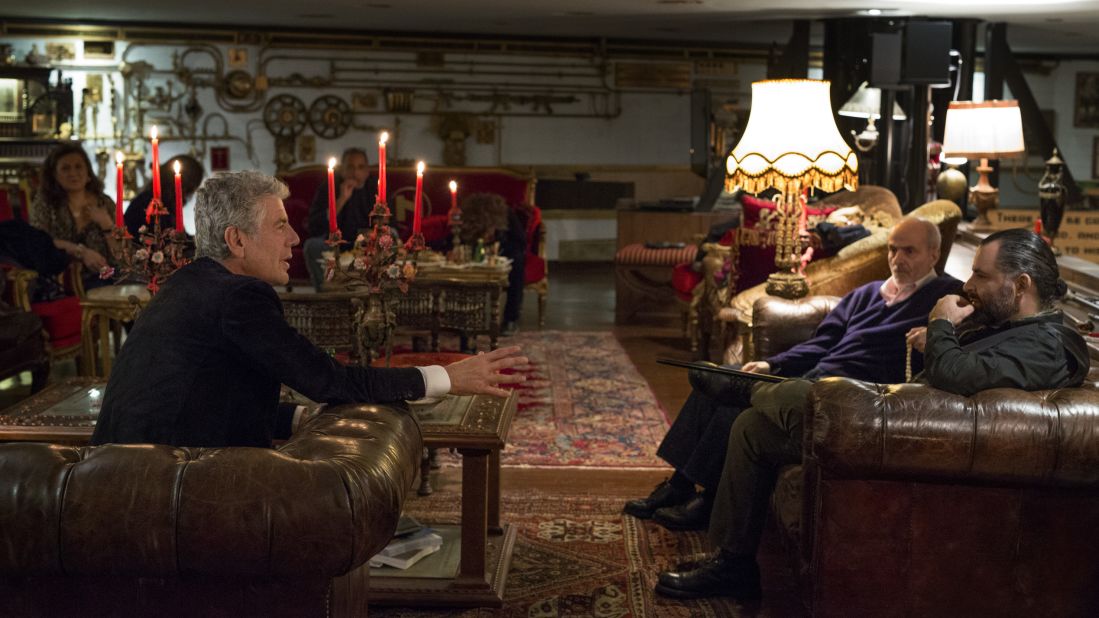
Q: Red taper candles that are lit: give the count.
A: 7